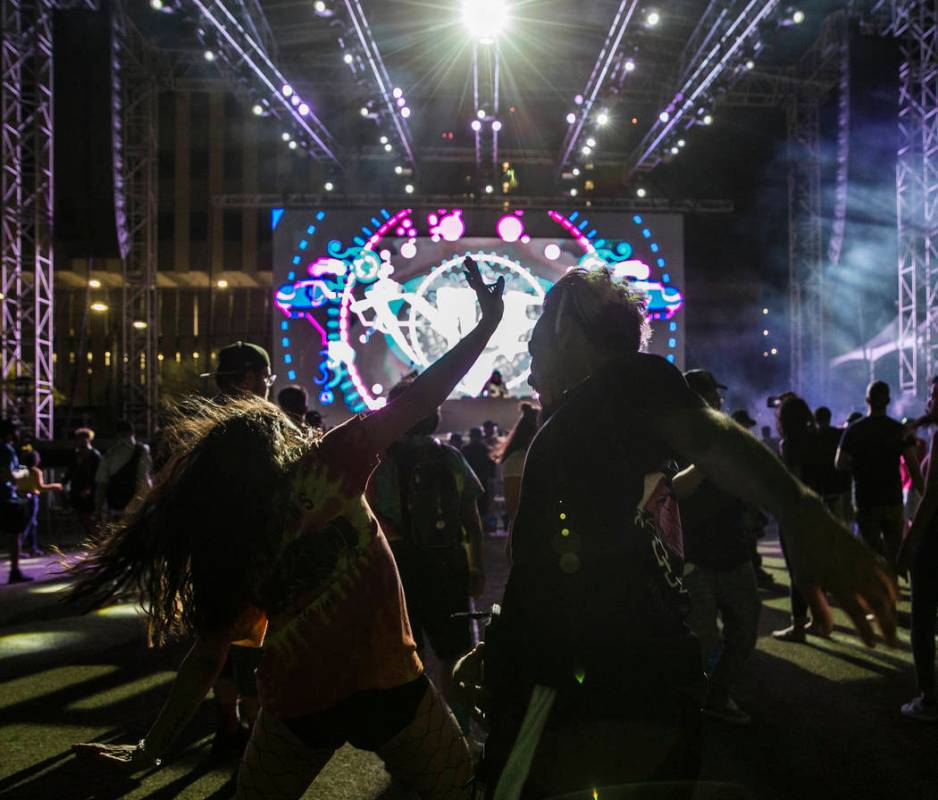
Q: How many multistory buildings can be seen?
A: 1